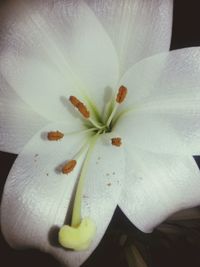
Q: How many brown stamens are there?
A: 5